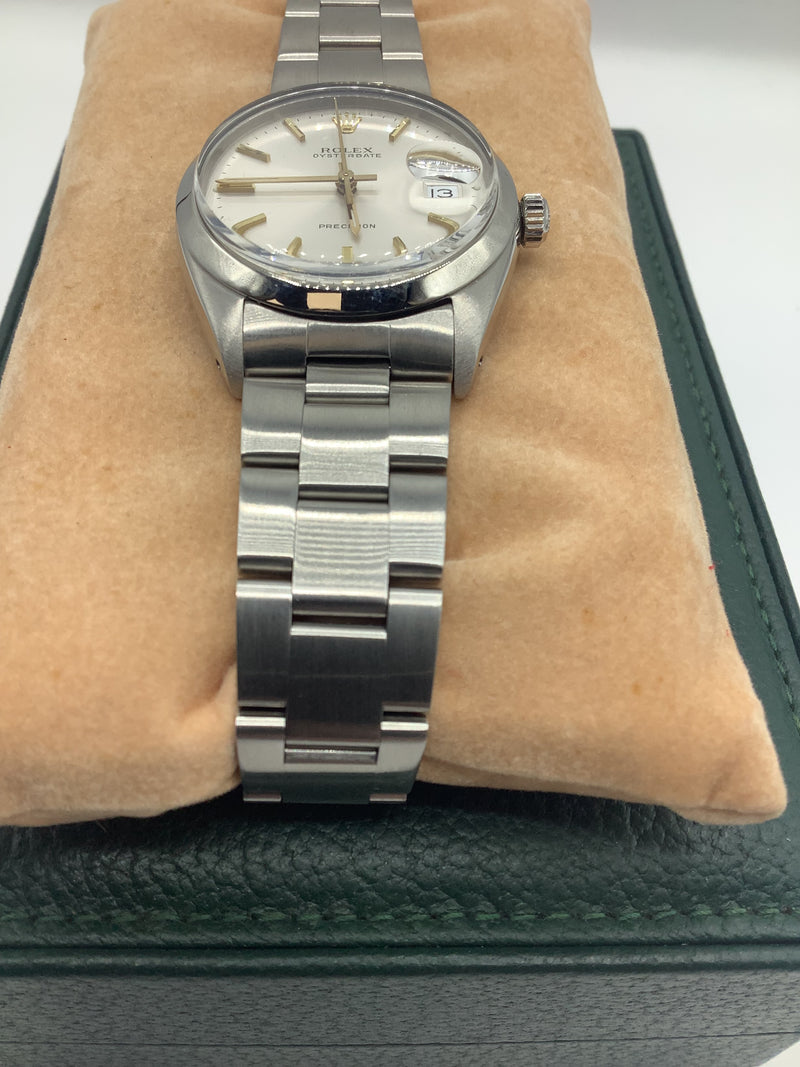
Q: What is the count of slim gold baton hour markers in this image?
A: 9